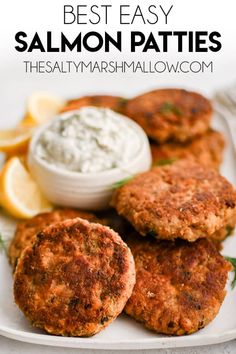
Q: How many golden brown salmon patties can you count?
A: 7